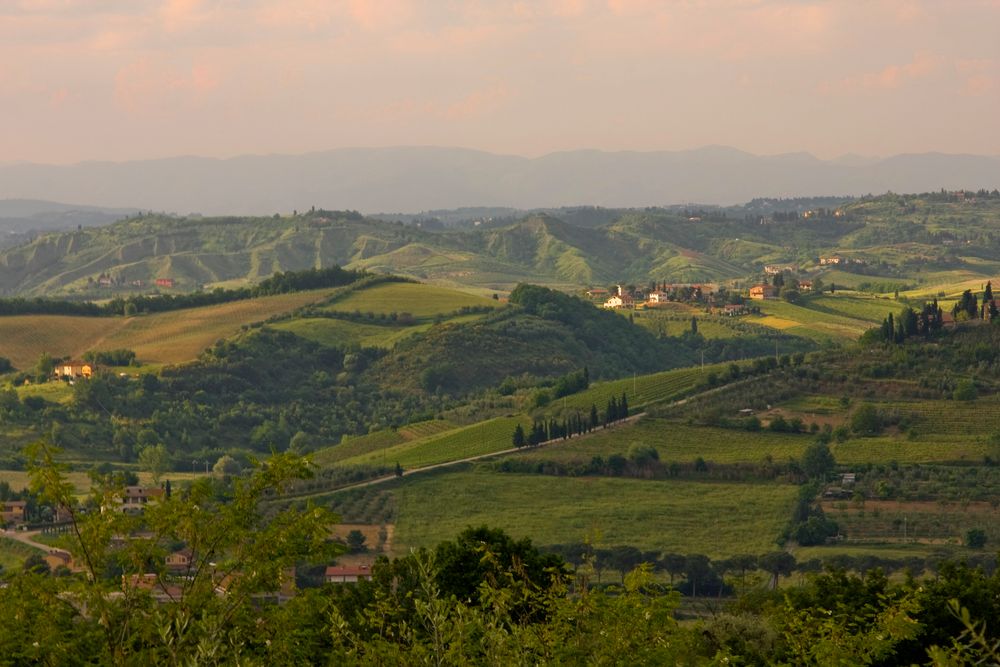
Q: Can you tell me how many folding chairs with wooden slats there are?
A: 0